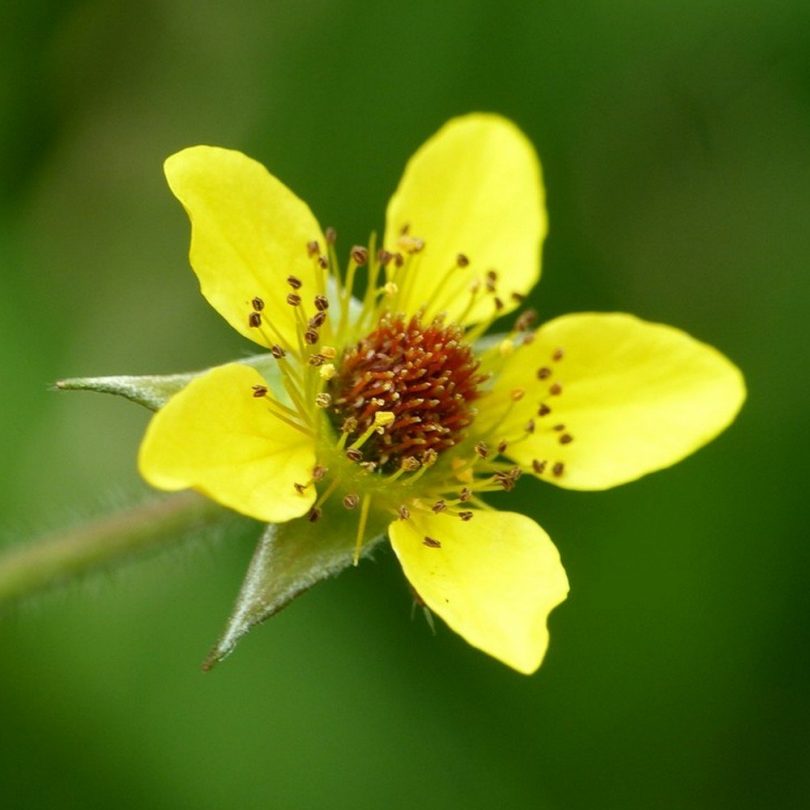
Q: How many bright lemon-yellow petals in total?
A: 5